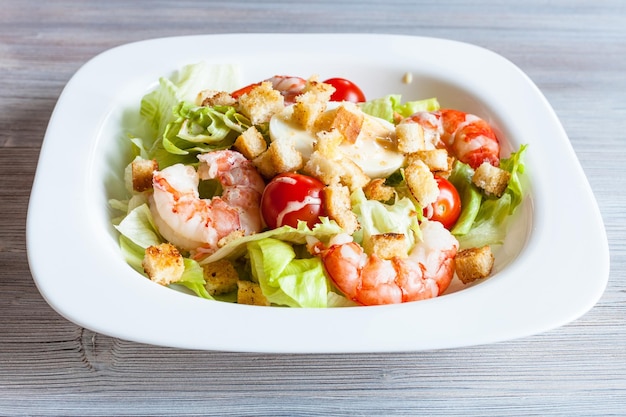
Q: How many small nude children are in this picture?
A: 0